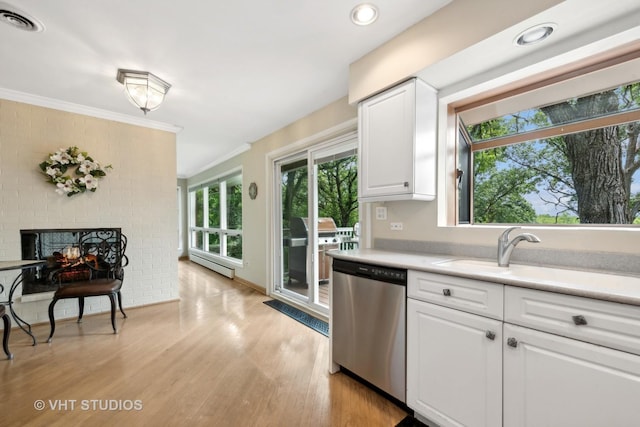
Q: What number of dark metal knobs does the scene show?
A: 5